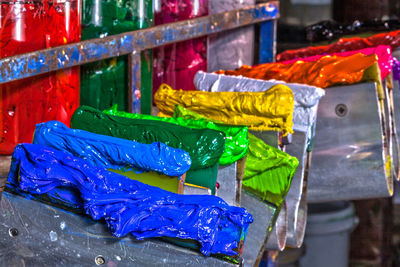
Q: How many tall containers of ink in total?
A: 4